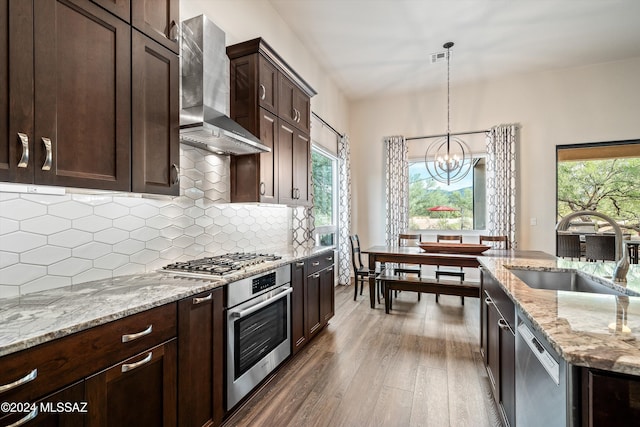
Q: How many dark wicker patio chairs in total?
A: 2